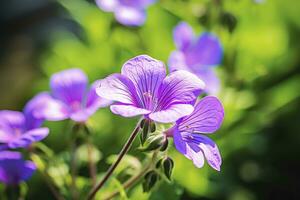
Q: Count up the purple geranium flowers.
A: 7